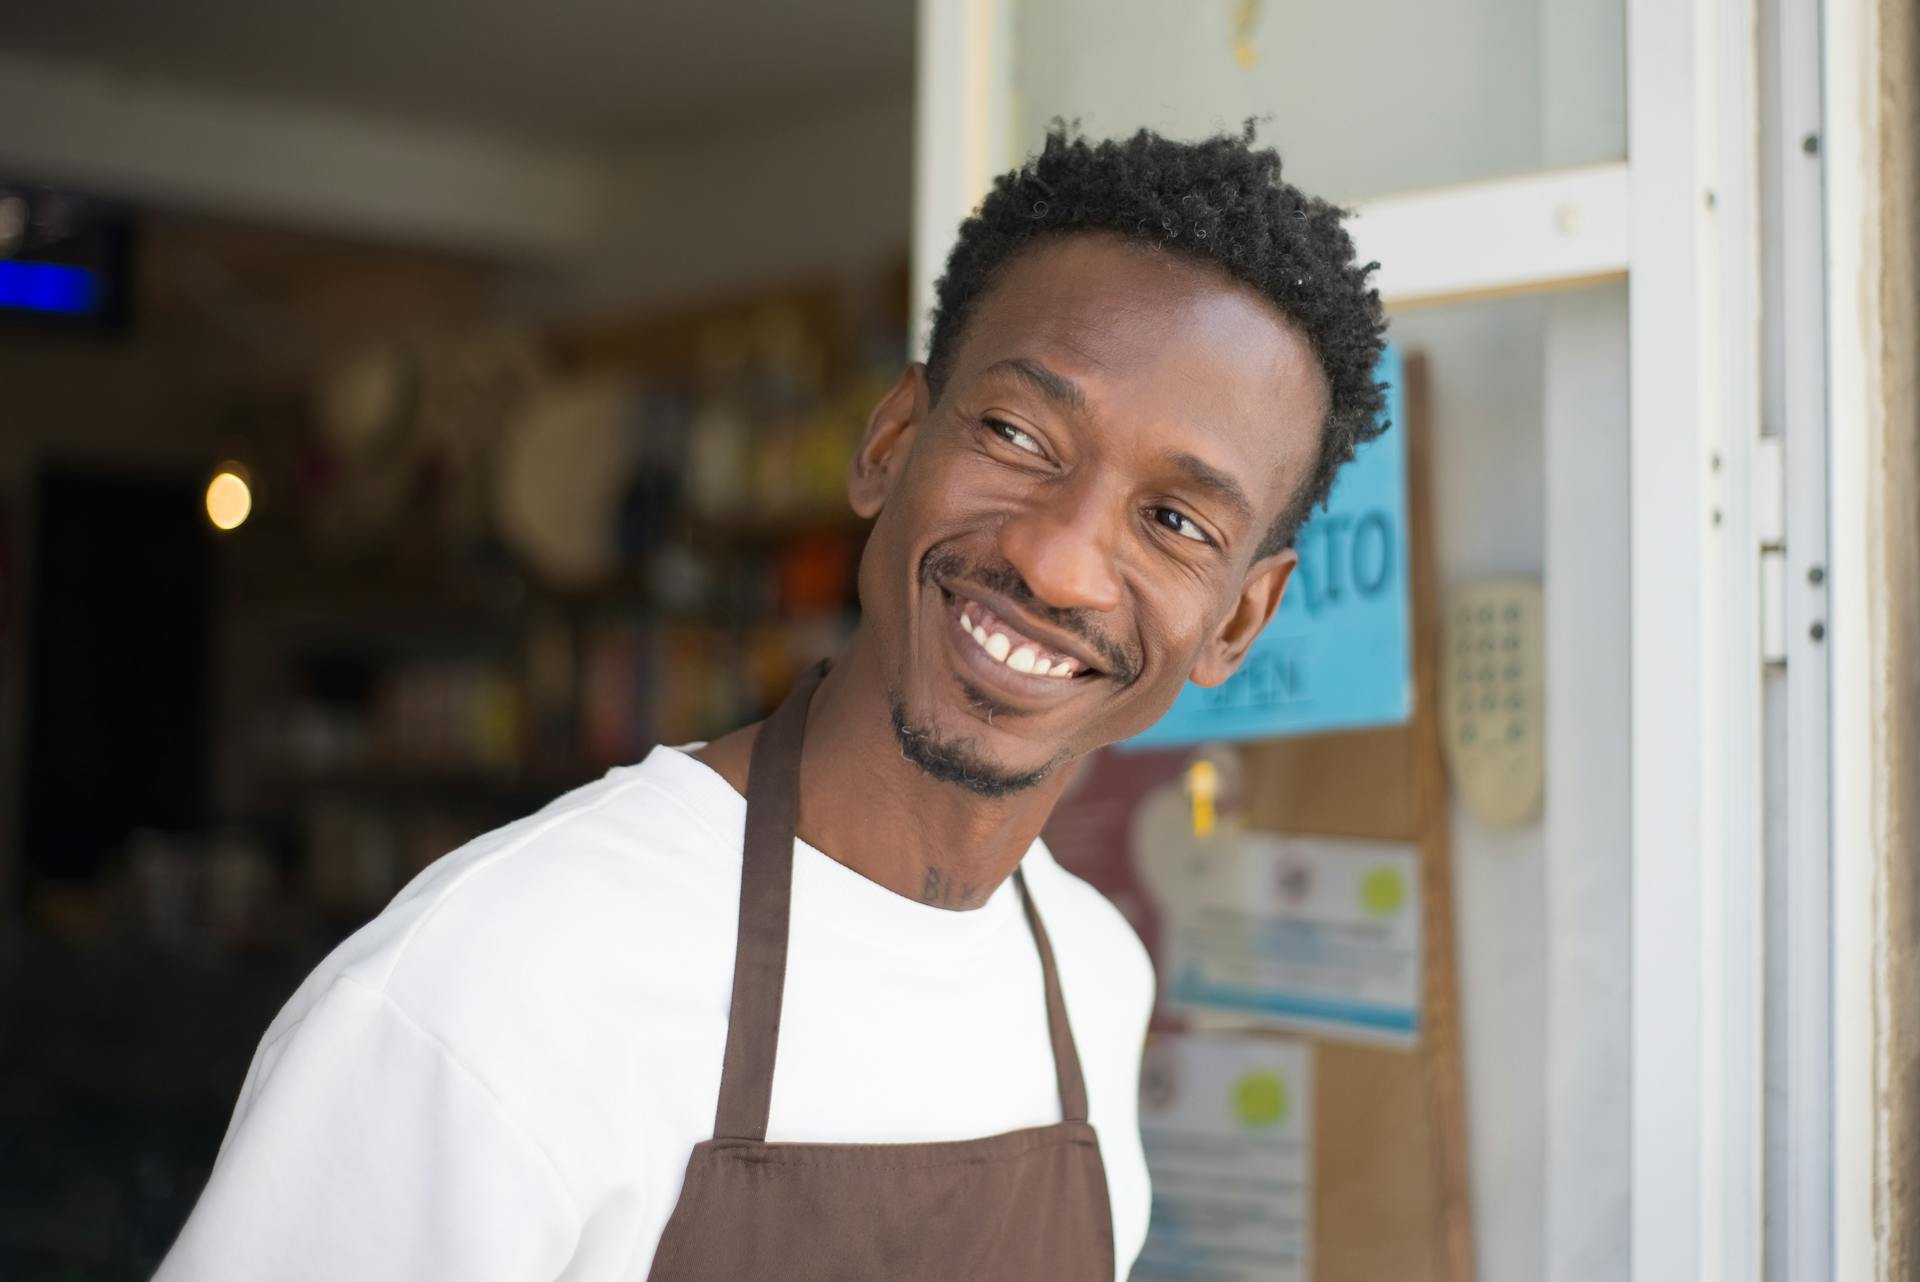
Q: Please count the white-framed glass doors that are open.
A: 1